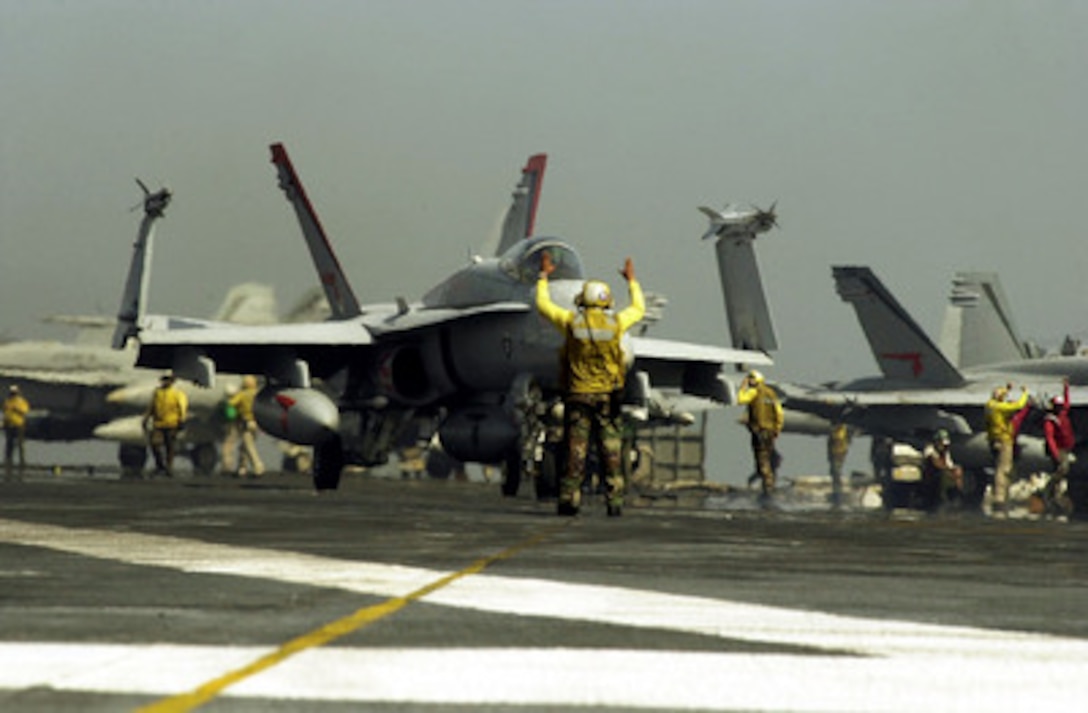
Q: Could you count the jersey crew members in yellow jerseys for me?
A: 7